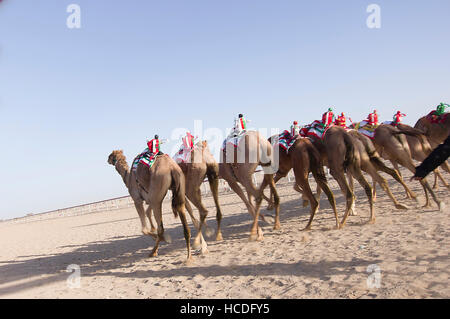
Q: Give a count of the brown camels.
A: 9